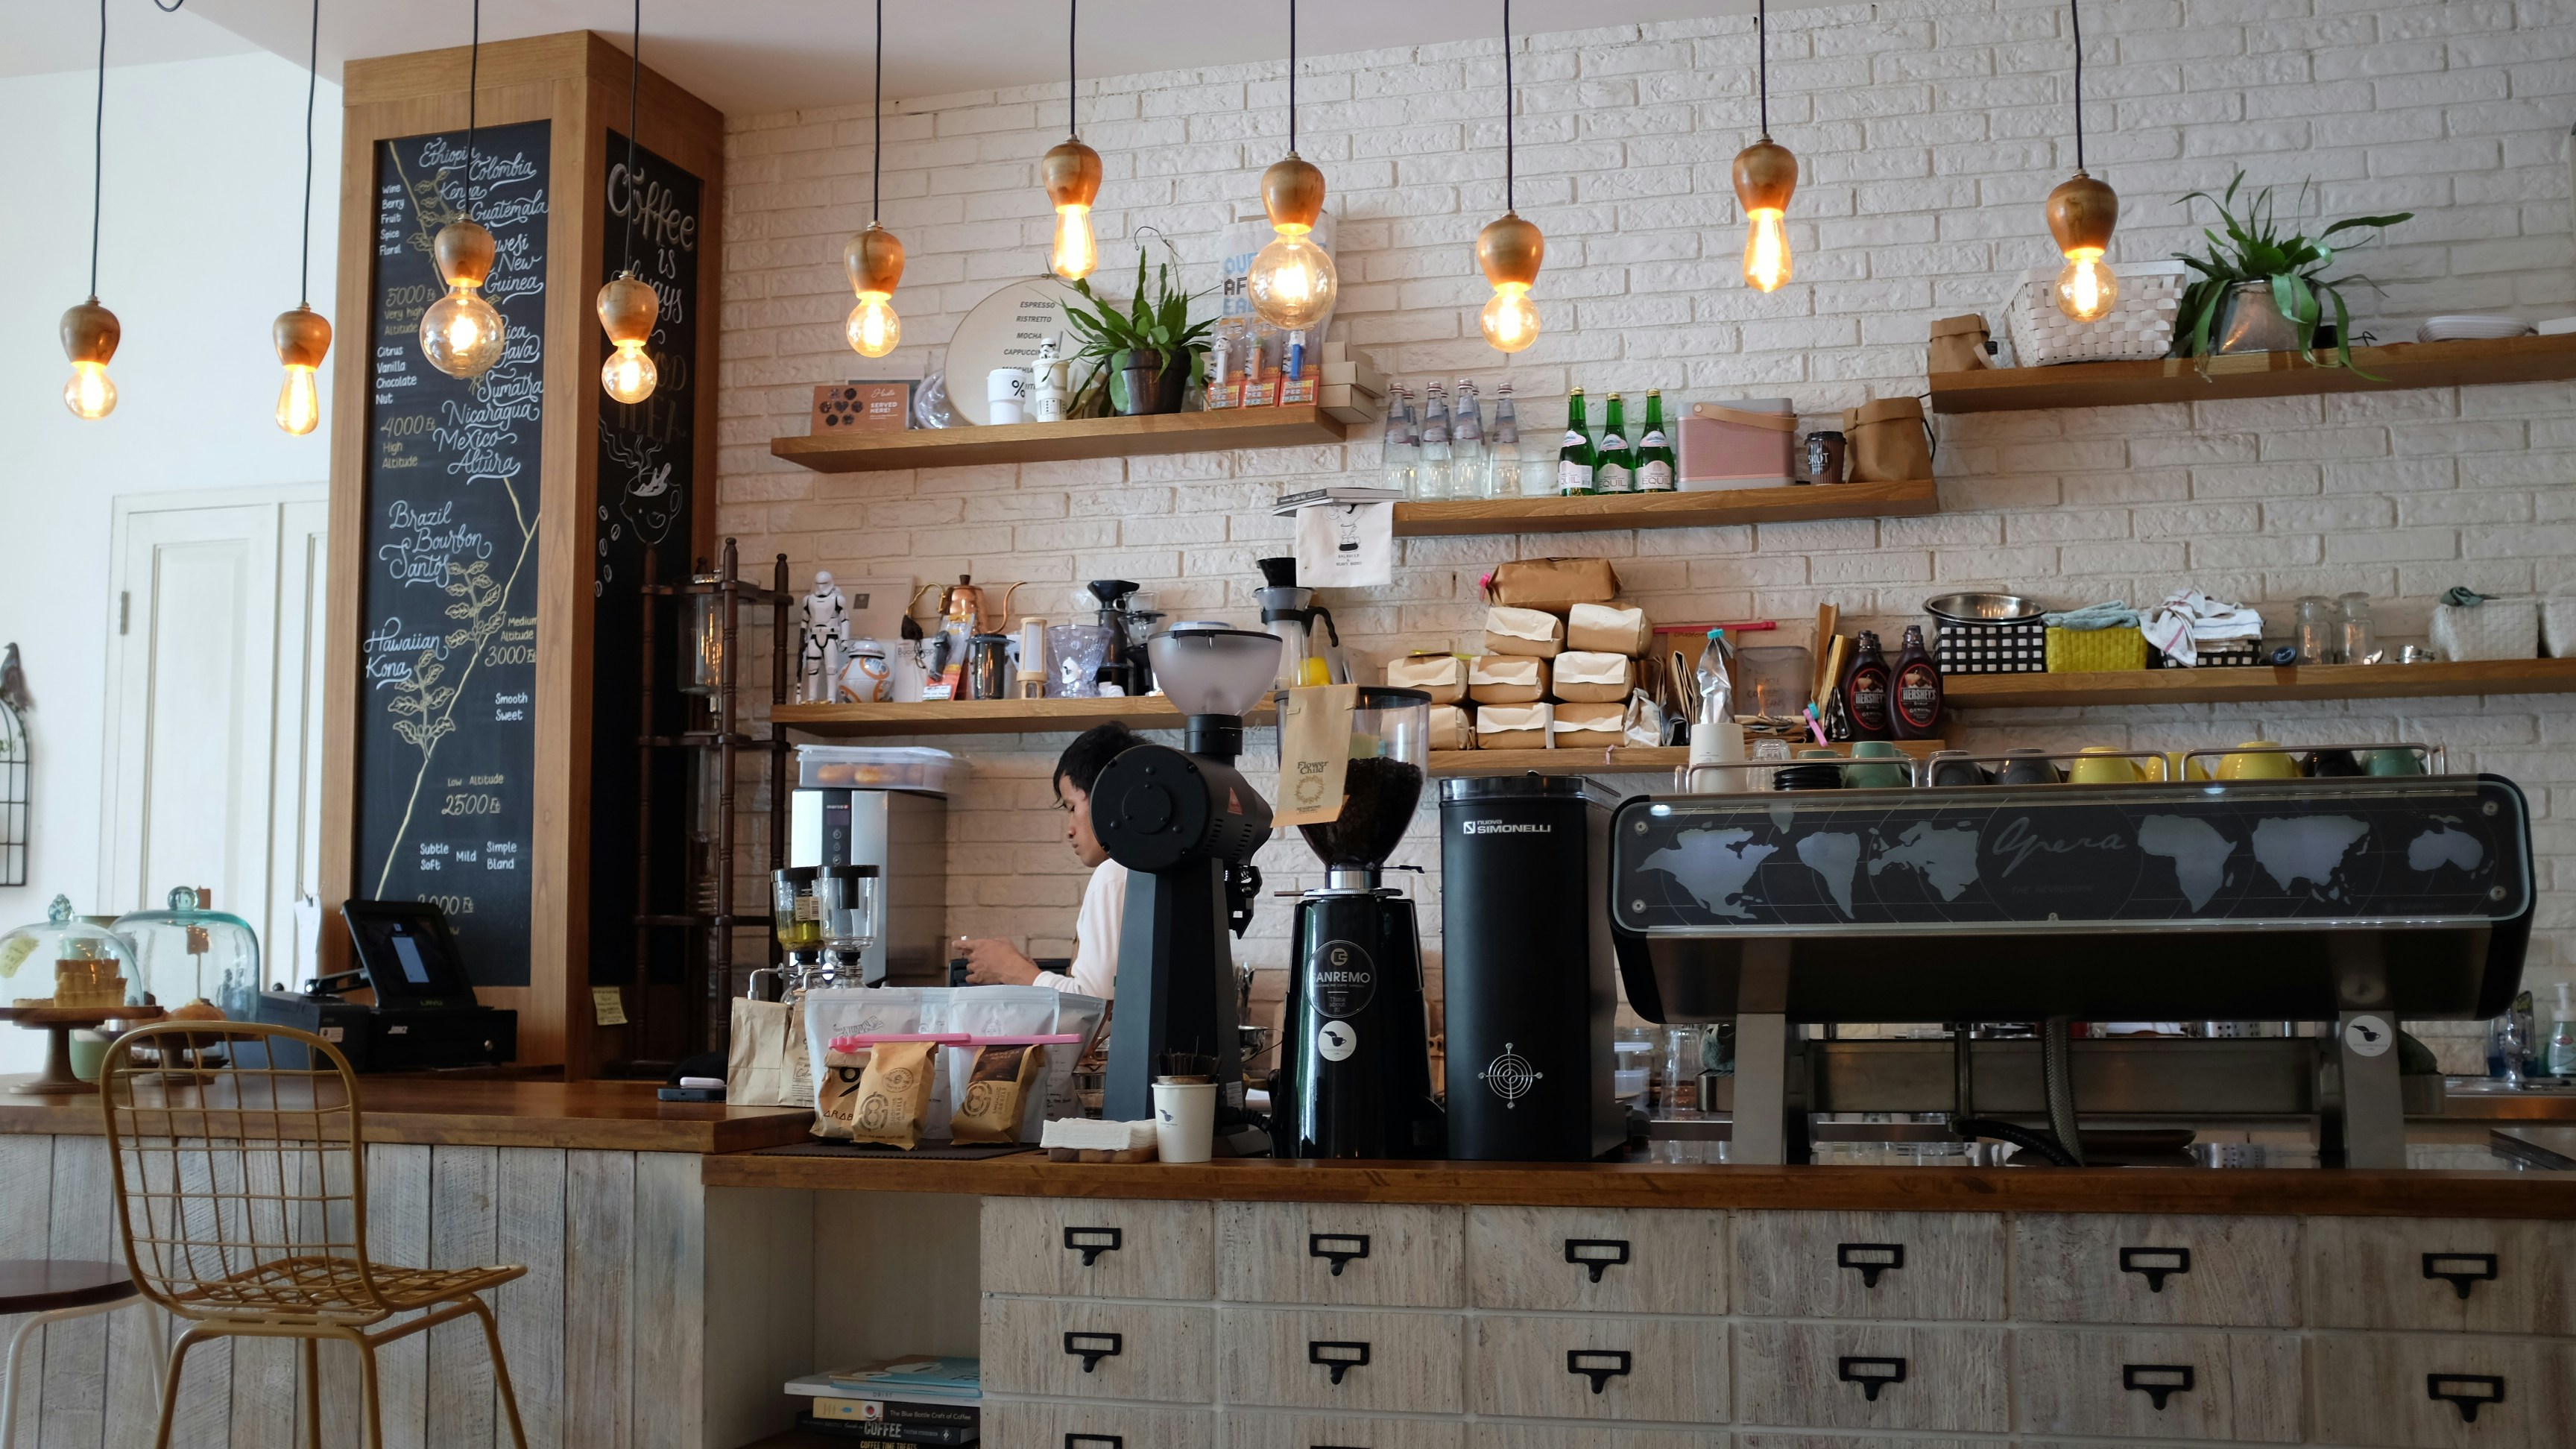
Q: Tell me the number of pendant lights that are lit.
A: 10